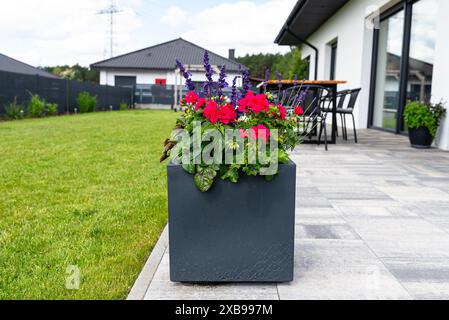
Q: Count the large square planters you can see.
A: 1